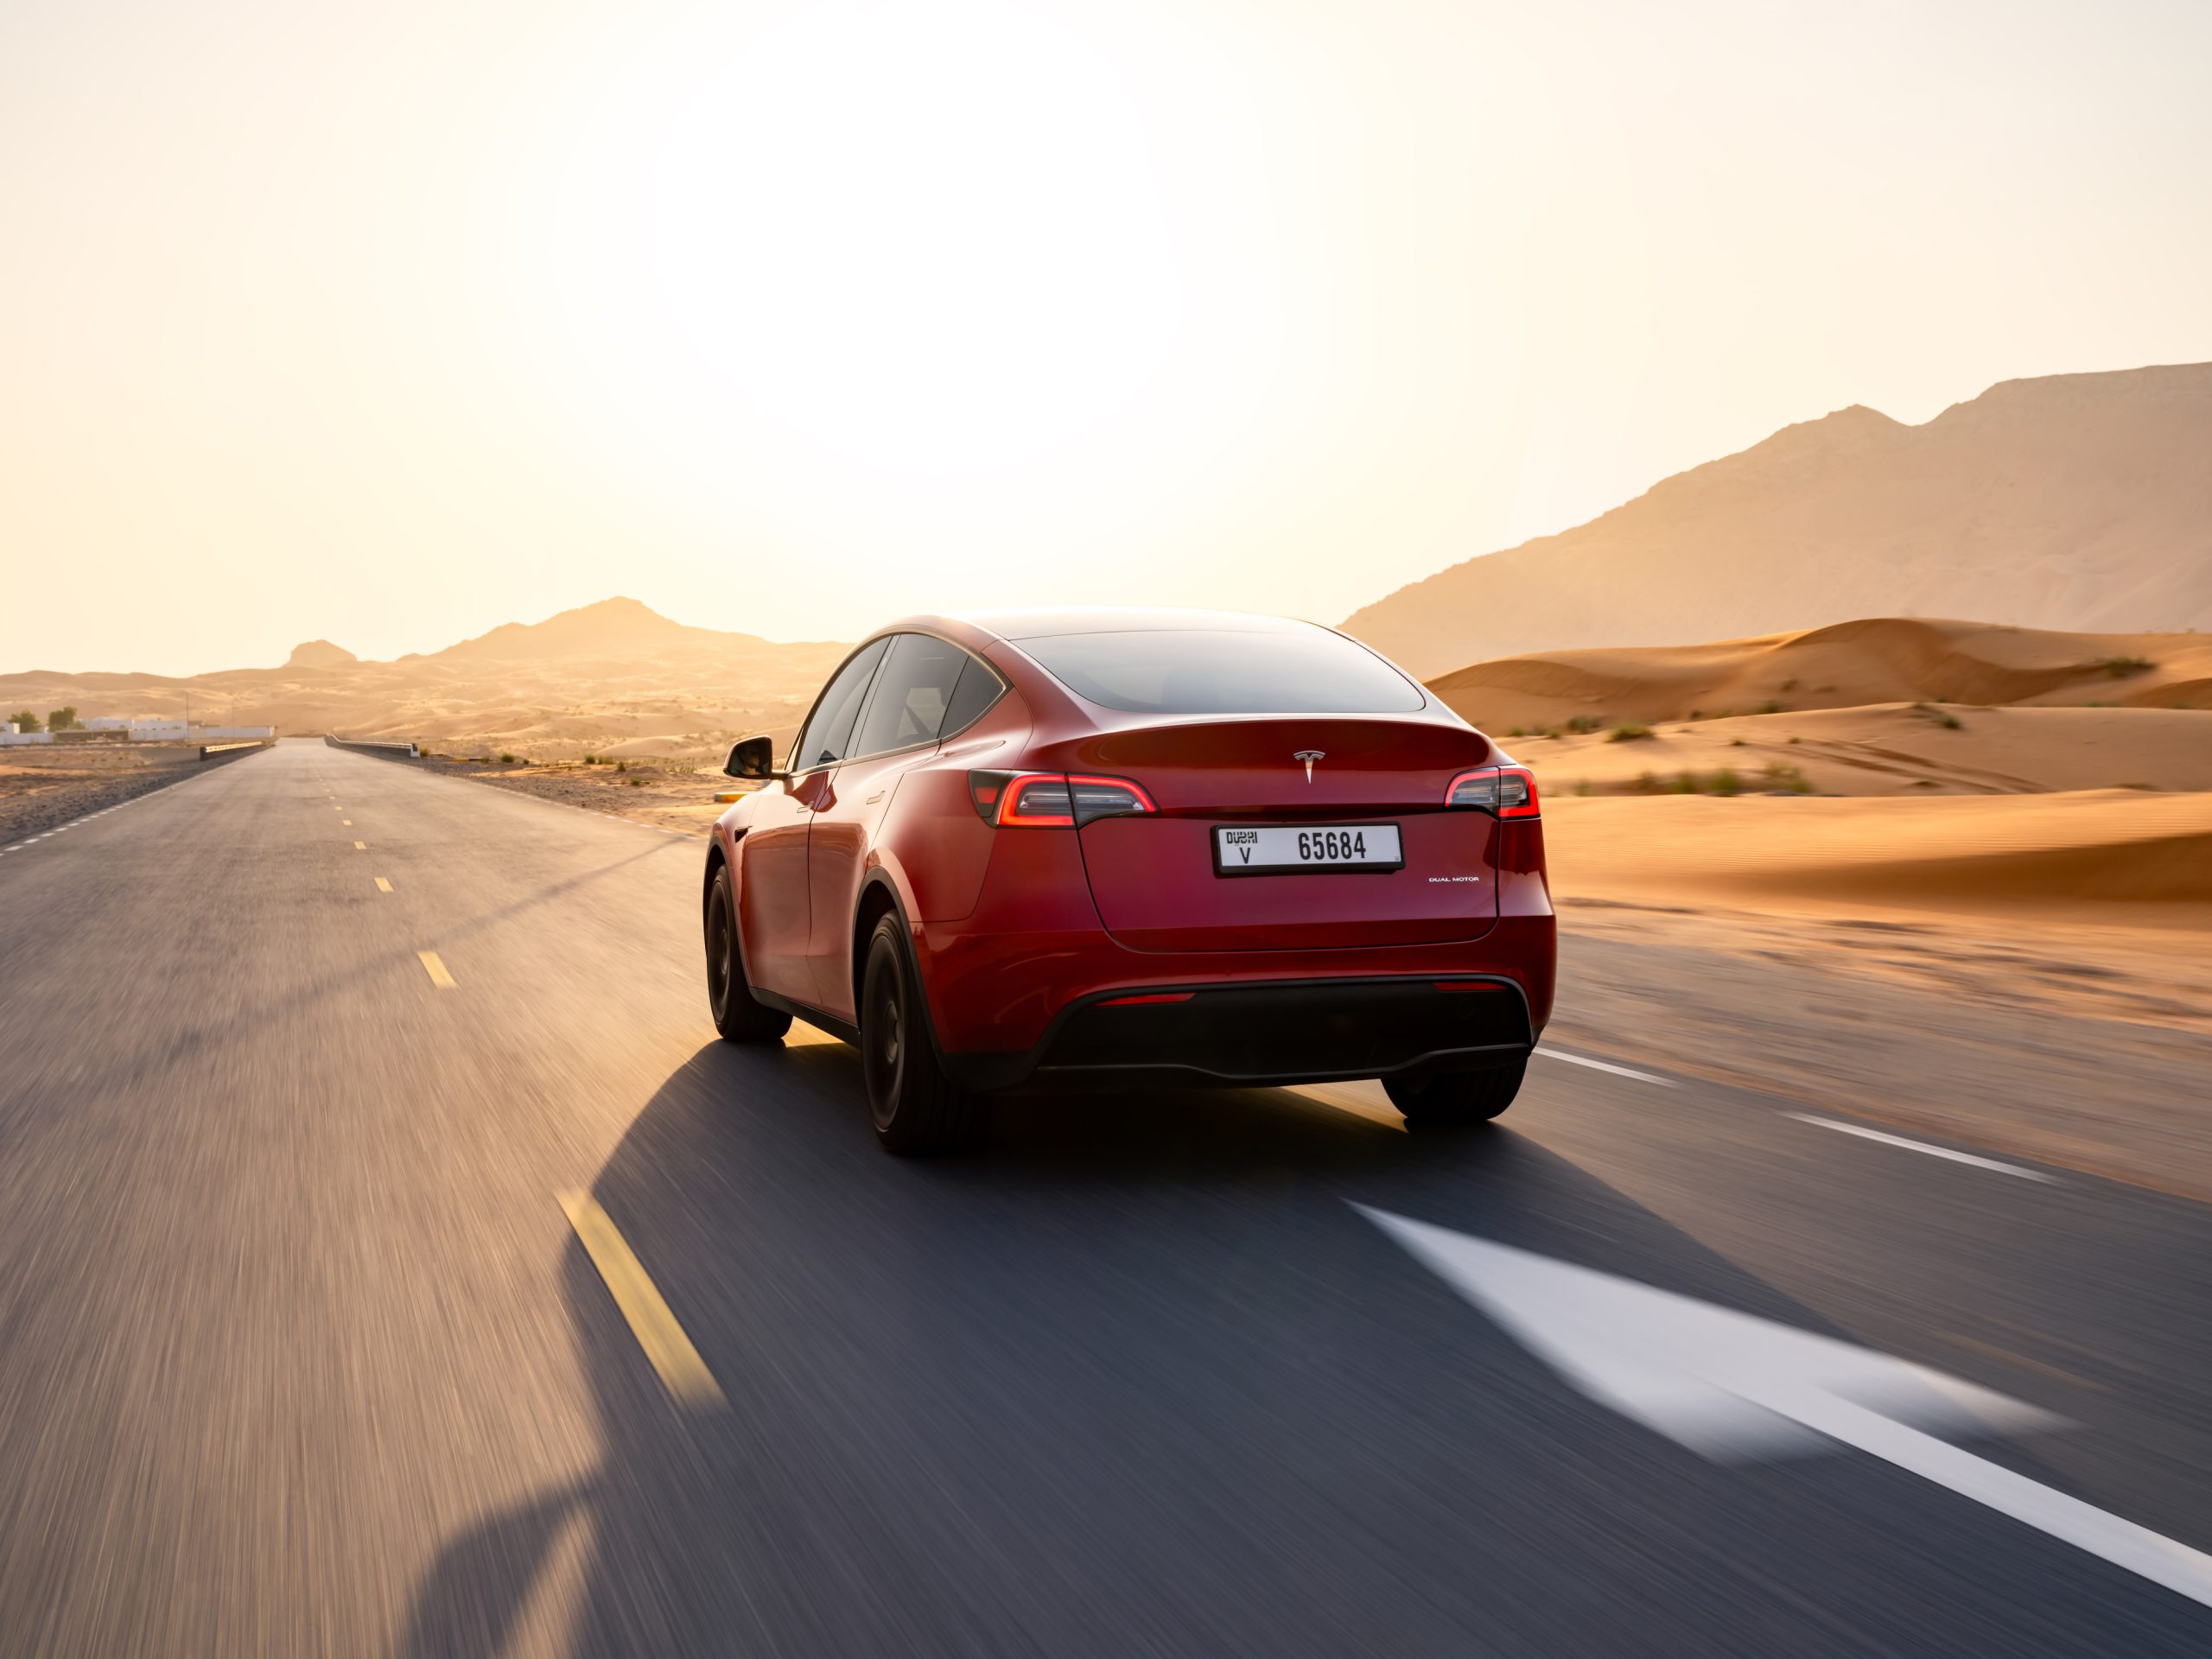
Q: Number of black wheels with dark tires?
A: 3